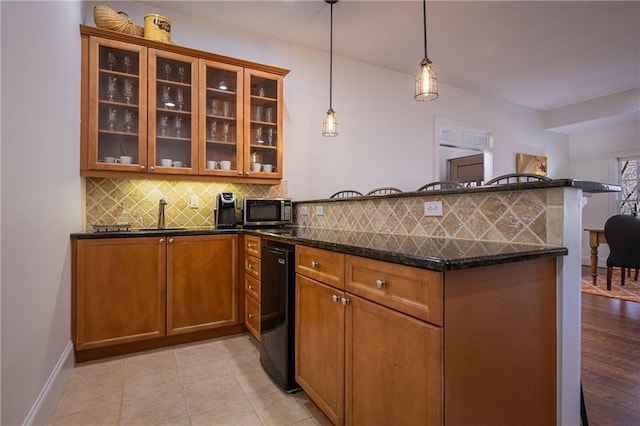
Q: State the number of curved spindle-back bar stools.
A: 4